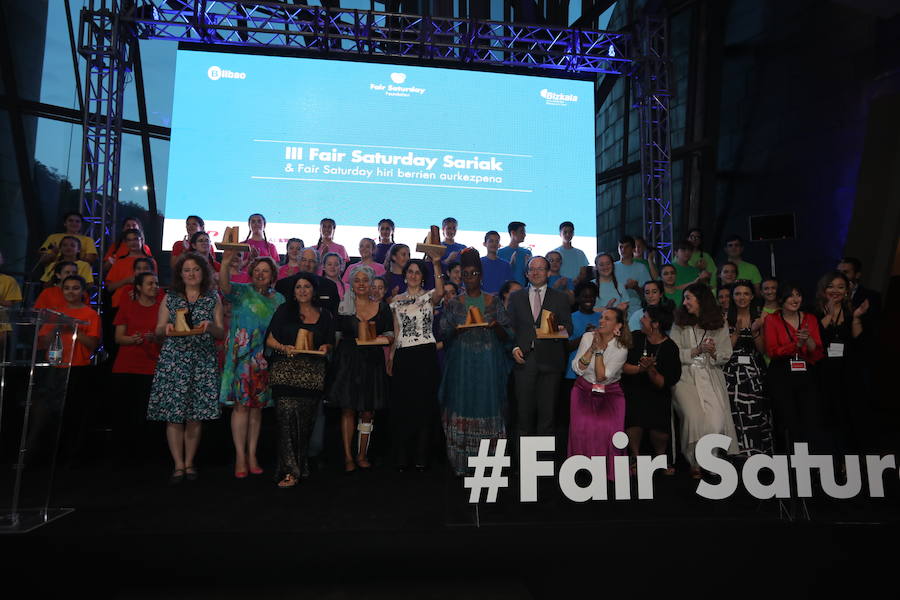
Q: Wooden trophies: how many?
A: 7